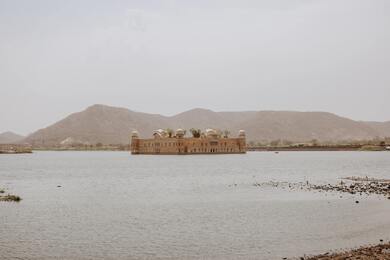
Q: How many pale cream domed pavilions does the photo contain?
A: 5